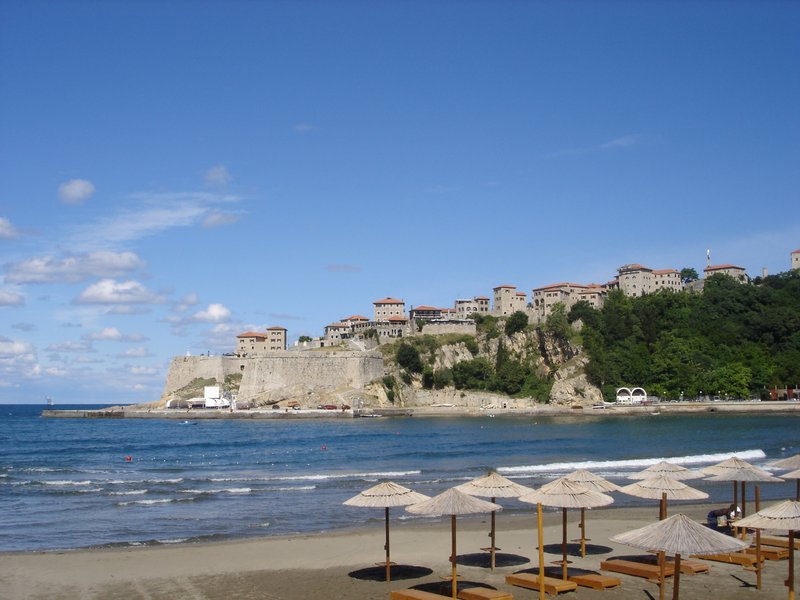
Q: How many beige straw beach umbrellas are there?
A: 13